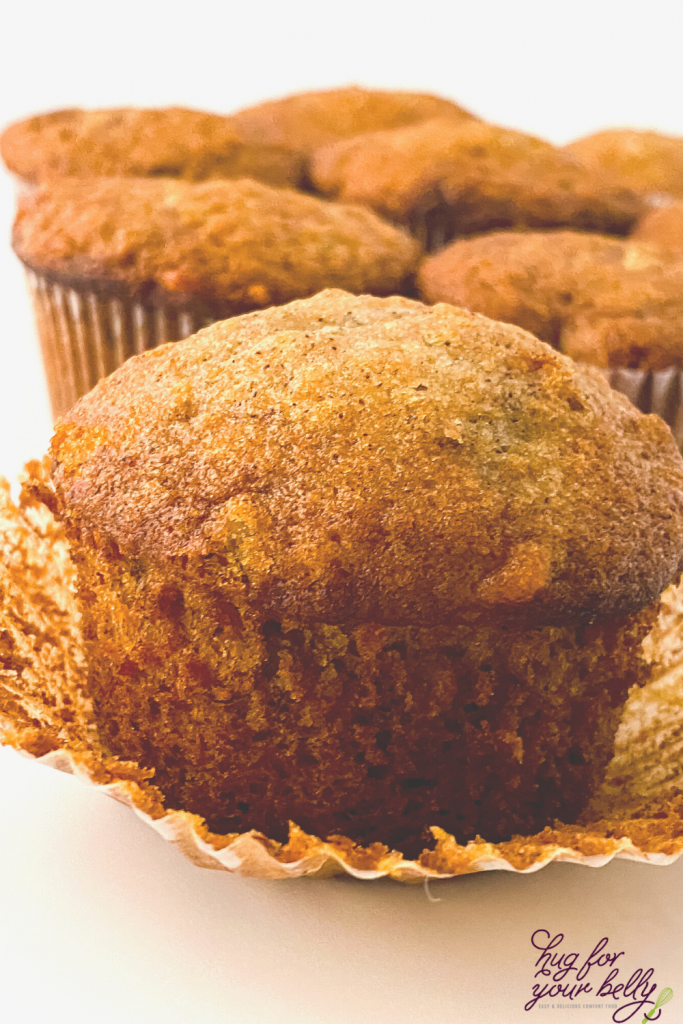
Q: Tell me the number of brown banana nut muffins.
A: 8